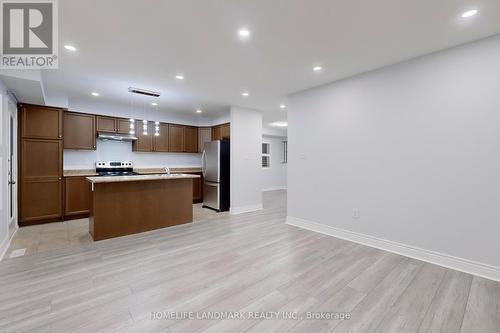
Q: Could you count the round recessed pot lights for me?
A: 10